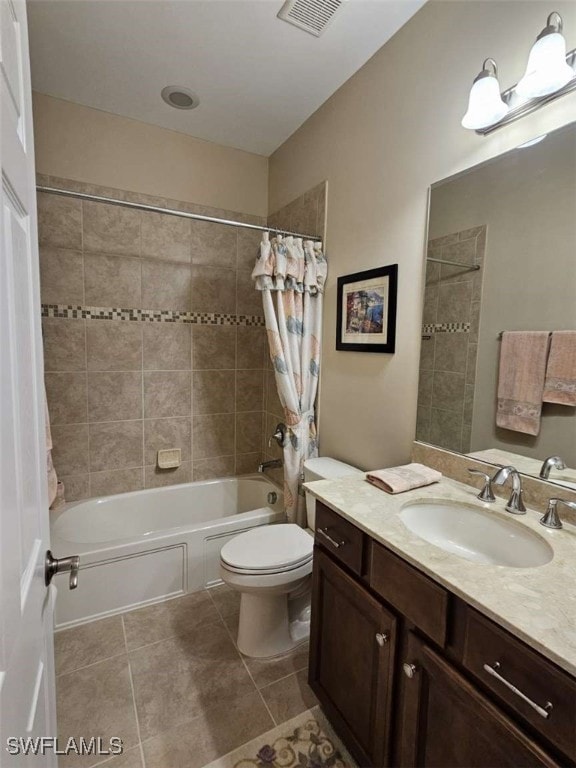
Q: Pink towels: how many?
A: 3